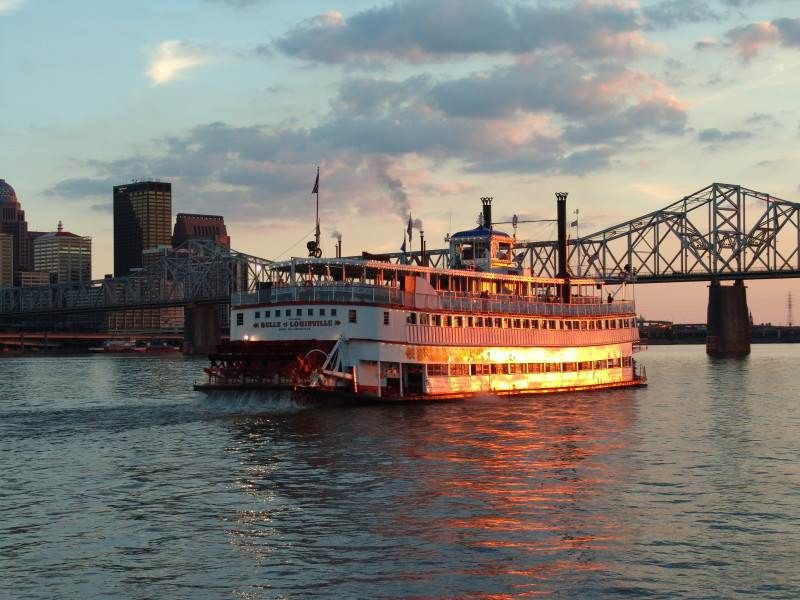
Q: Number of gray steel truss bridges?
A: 1